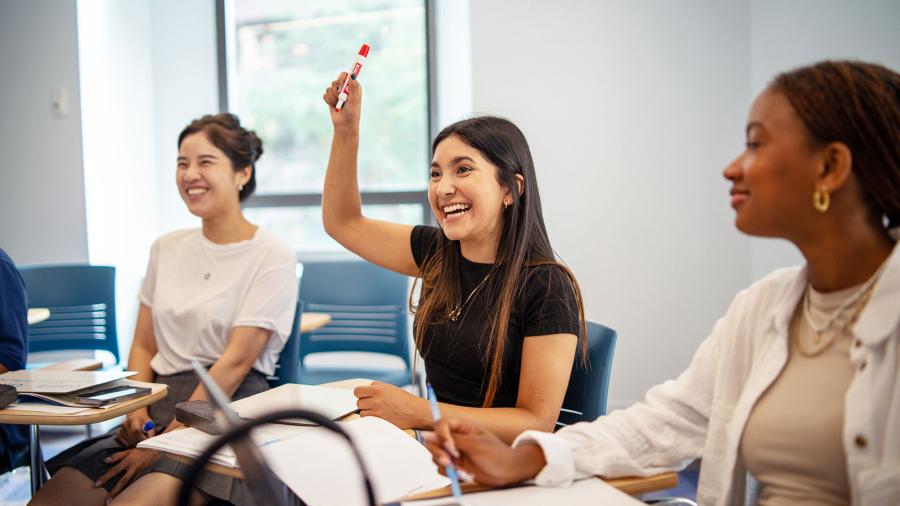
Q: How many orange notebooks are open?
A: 0